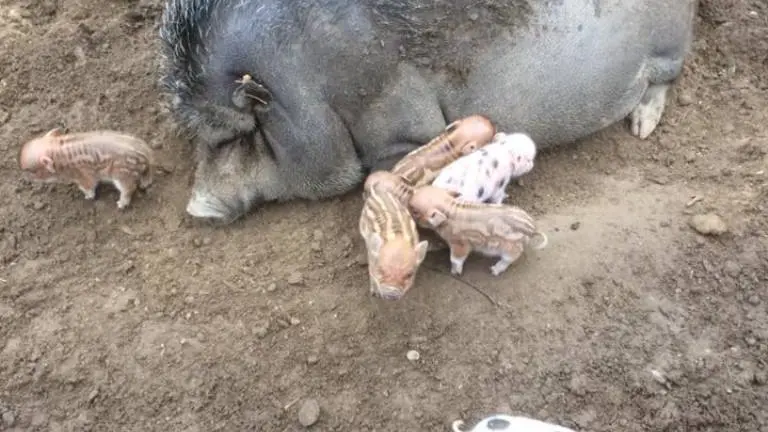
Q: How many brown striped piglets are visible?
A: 5